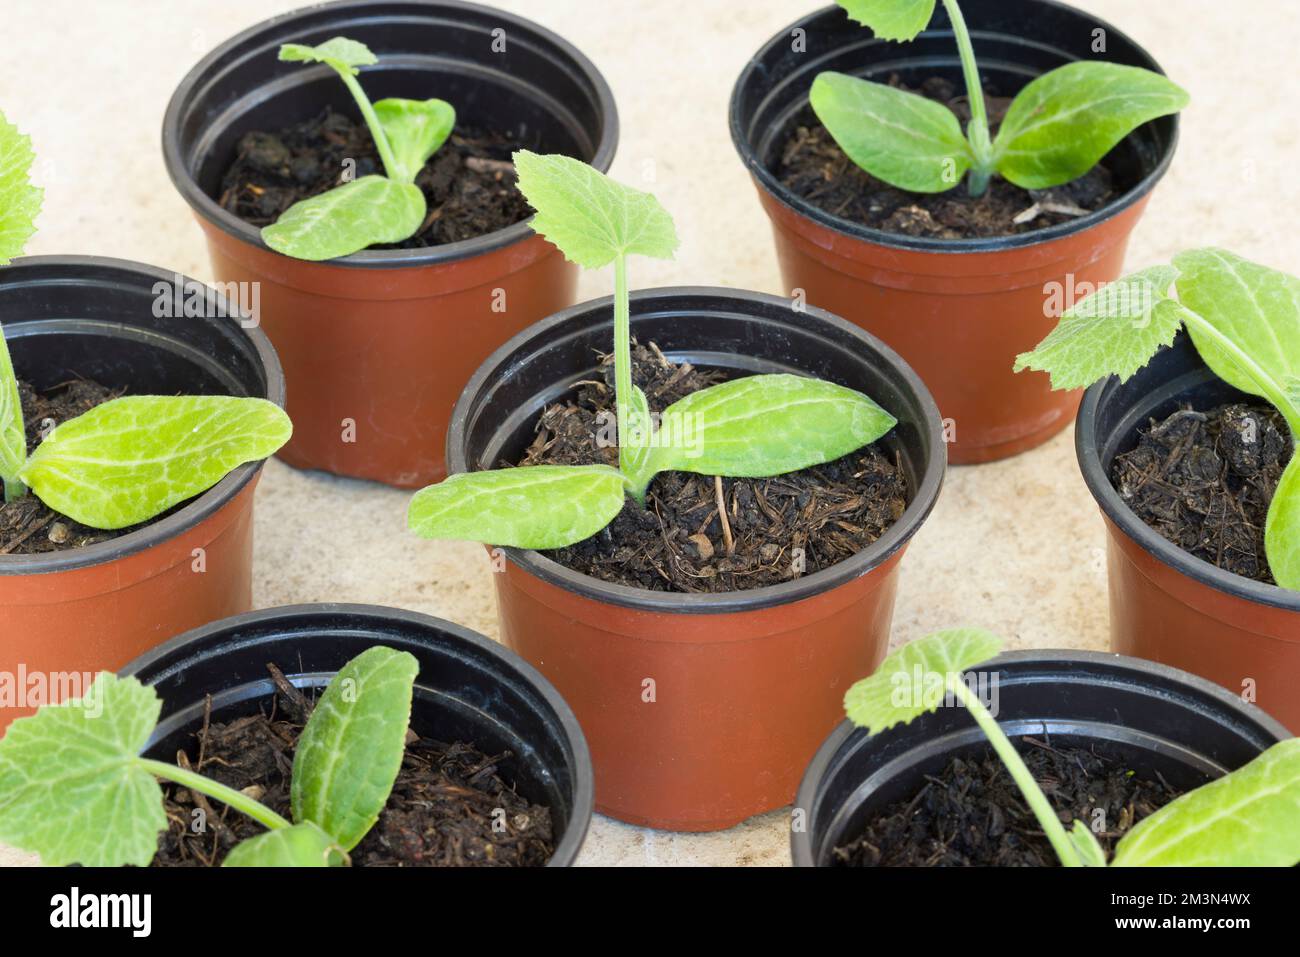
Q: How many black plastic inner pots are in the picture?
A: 7